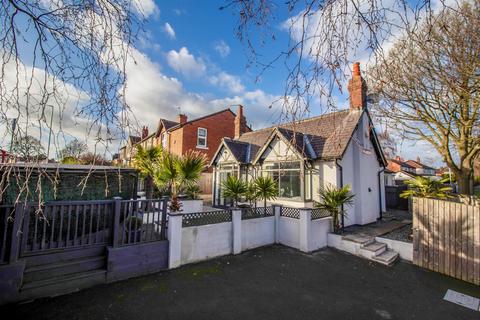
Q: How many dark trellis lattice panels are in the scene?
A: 4